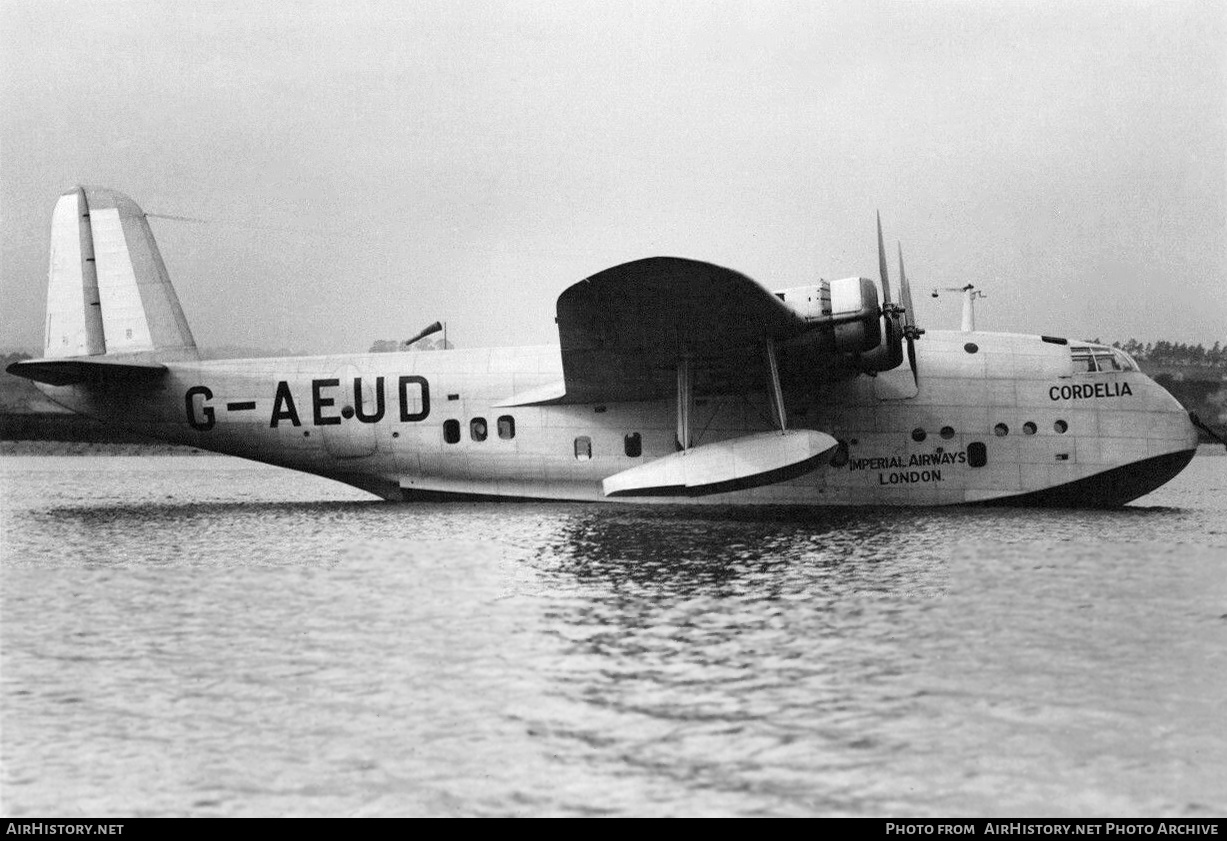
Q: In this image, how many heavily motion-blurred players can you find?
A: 0